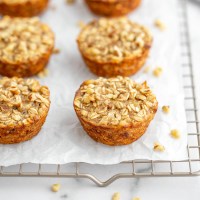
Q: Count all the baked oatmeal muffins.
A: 6